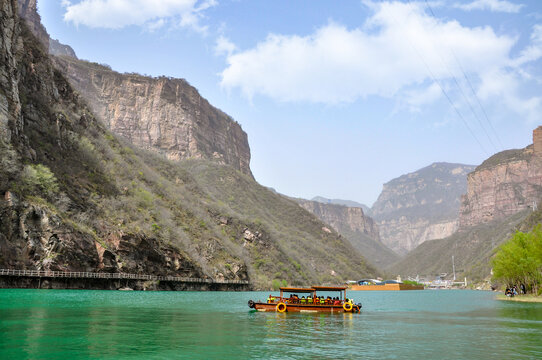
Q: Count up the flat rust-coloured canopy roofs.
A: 2